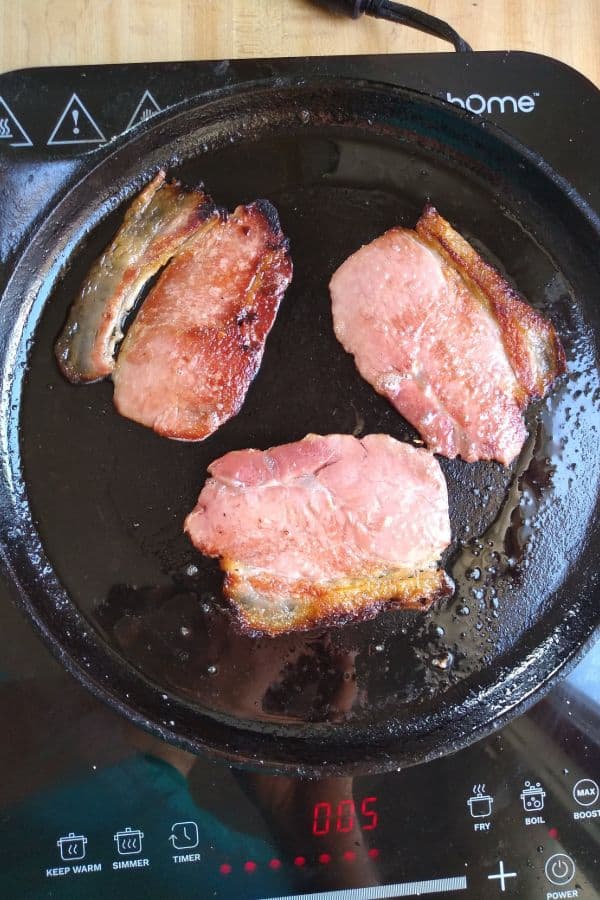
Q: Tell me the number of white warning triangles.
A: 3